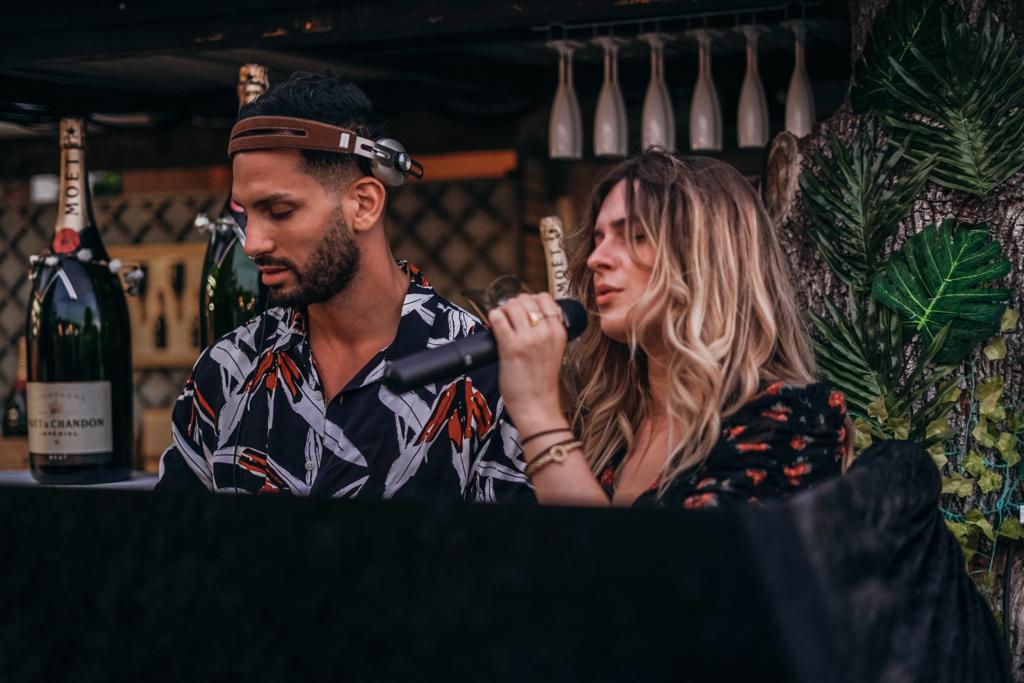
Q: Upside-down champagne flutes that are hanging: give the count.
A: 6